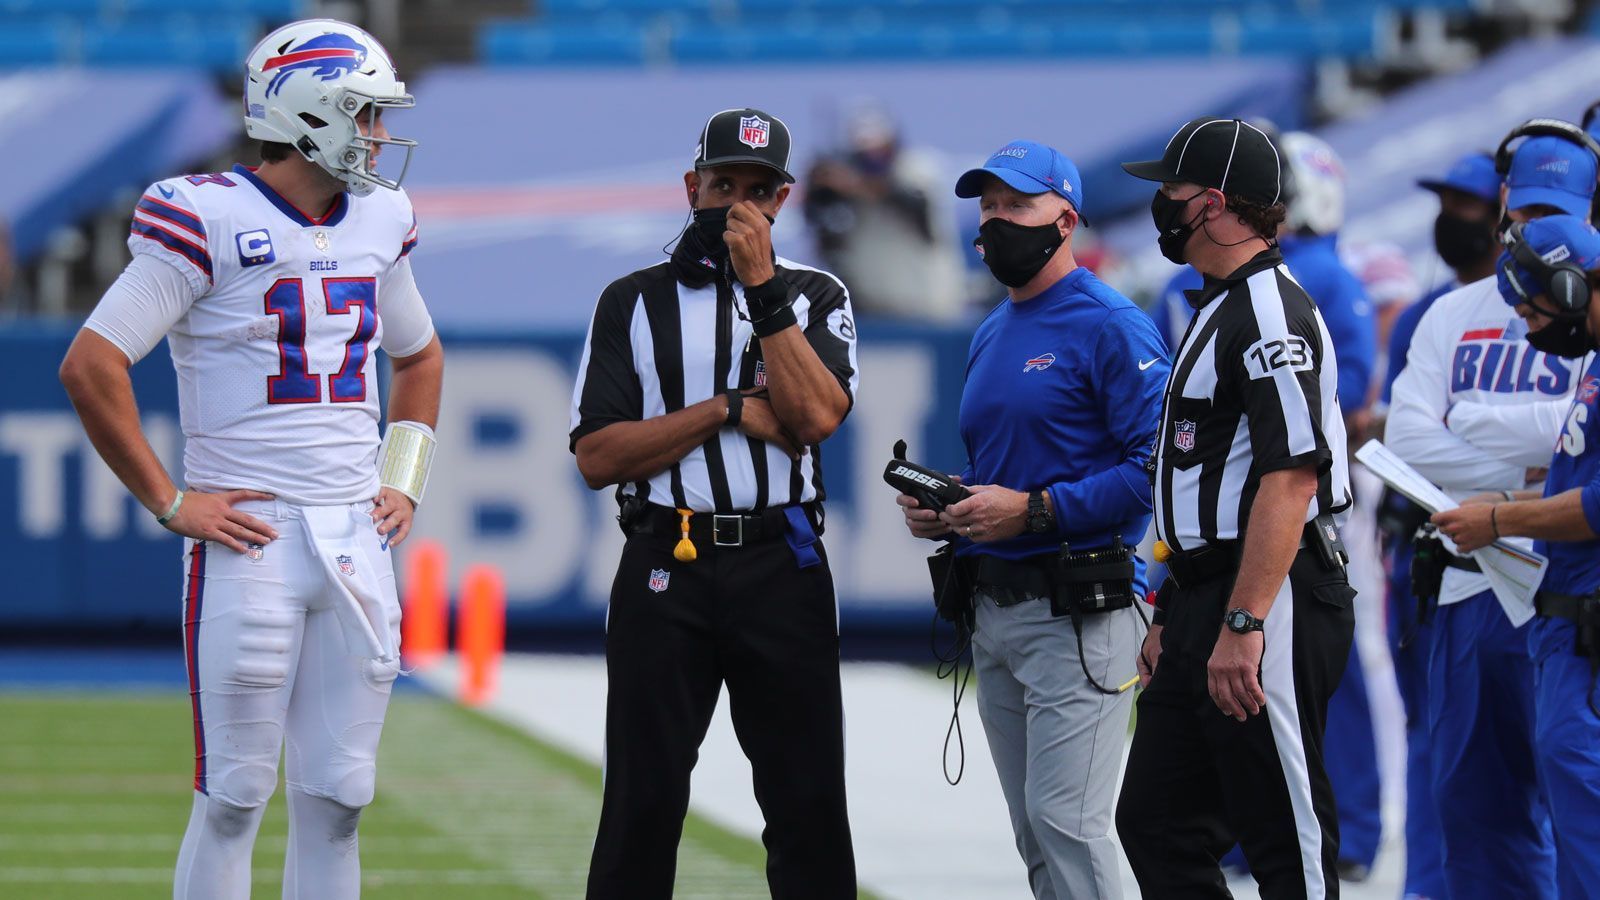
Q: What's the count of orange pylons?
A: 2